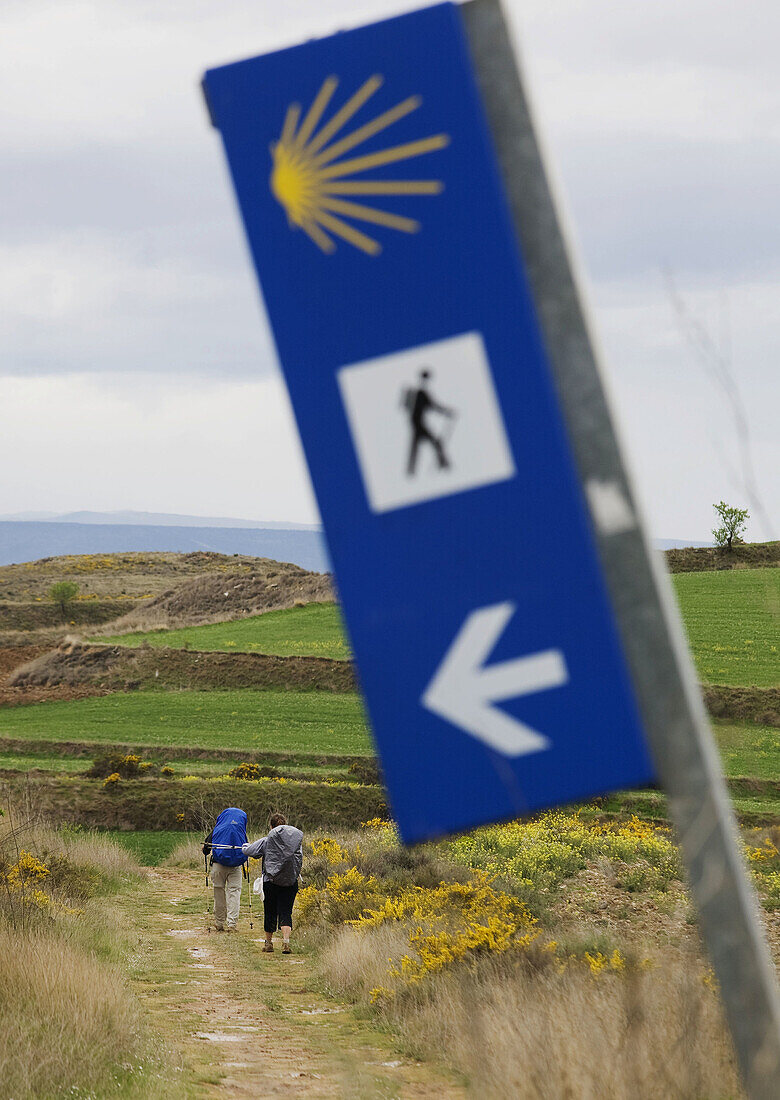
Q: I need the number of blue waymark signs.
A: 1